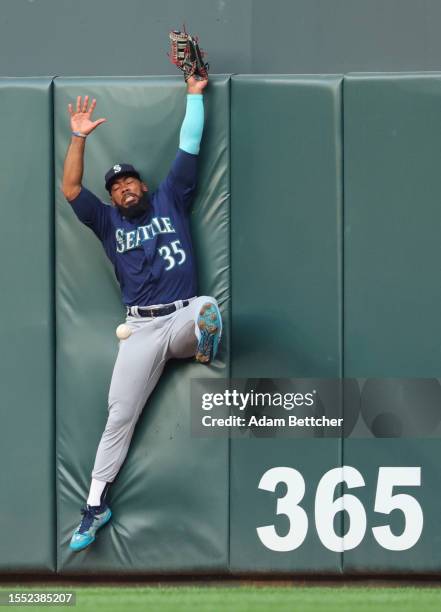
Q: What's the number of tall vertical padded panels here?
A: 4